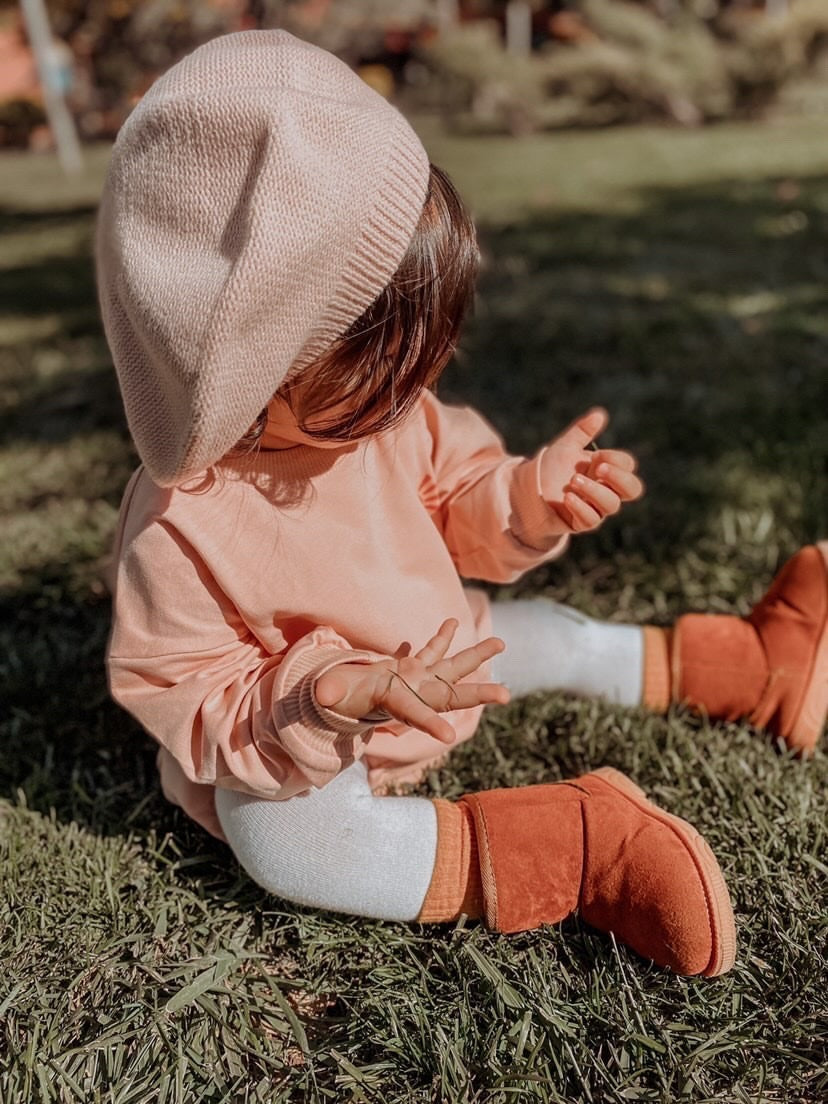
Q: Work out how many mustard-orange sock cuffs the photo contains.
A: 2